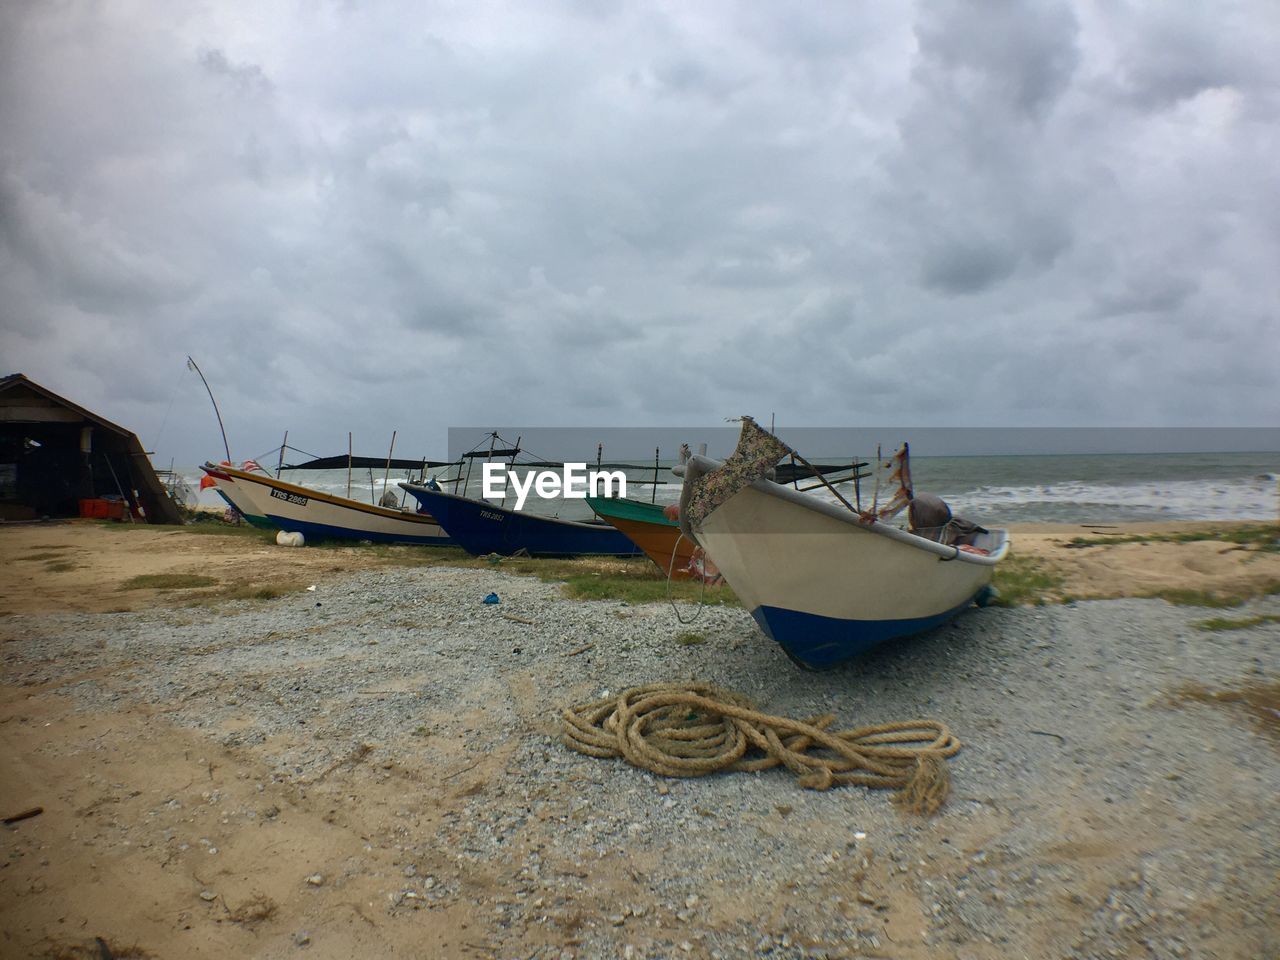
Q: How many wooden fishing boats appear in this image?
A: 5